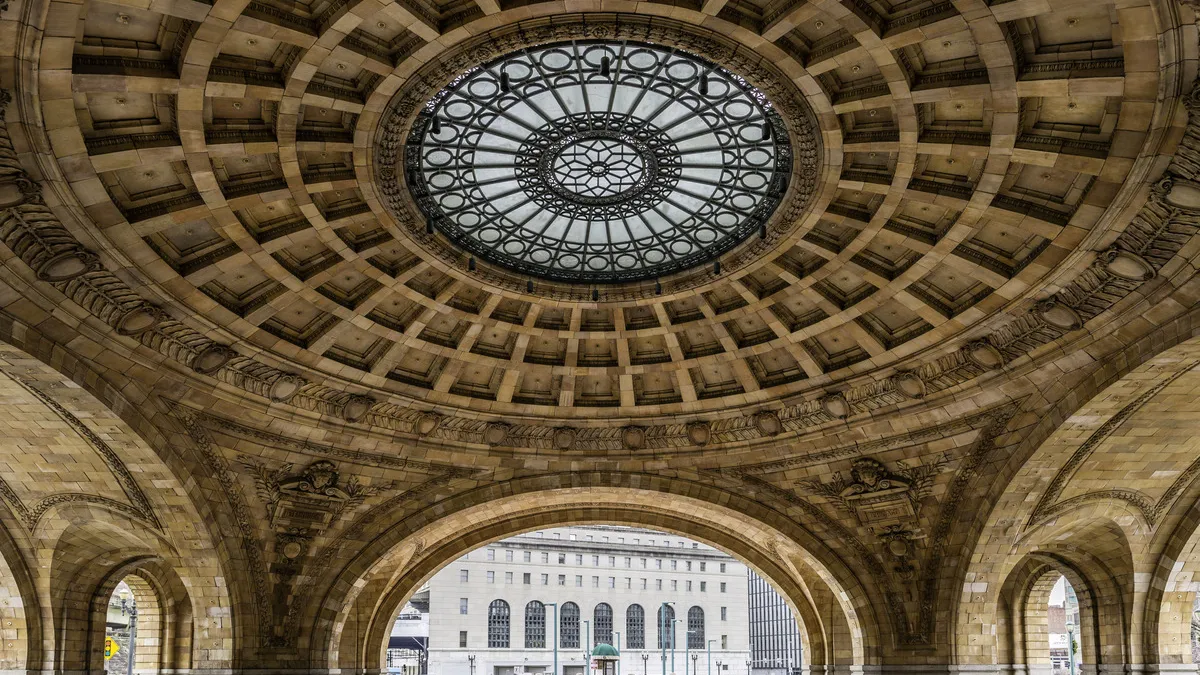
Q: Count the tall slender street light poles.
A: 7